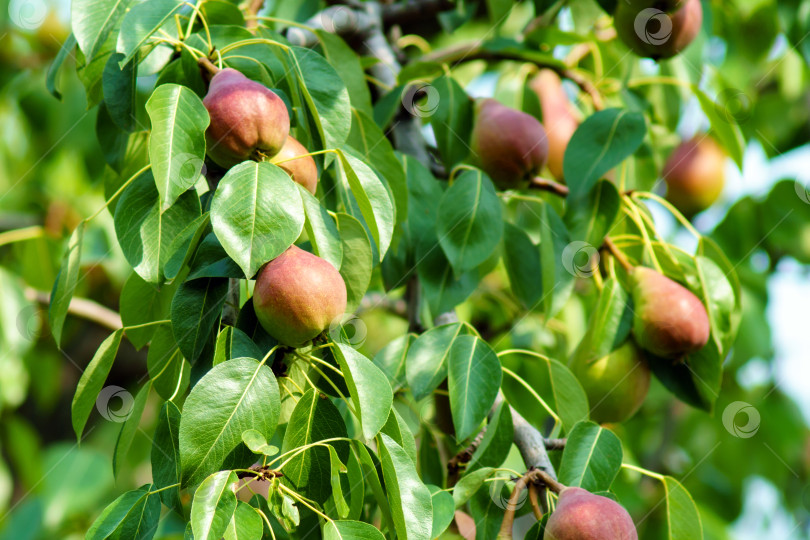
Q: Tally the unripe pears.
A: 1